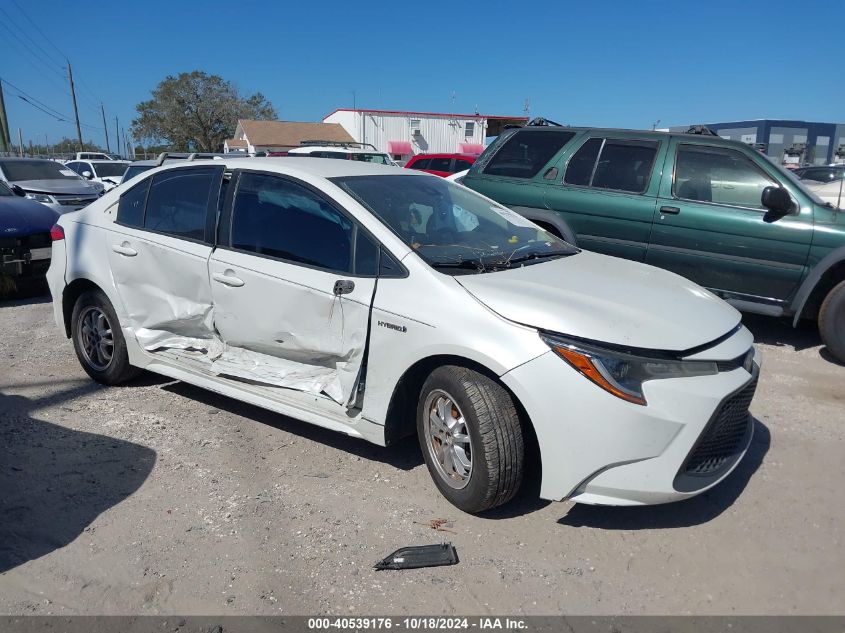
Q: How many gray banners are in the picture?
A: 1